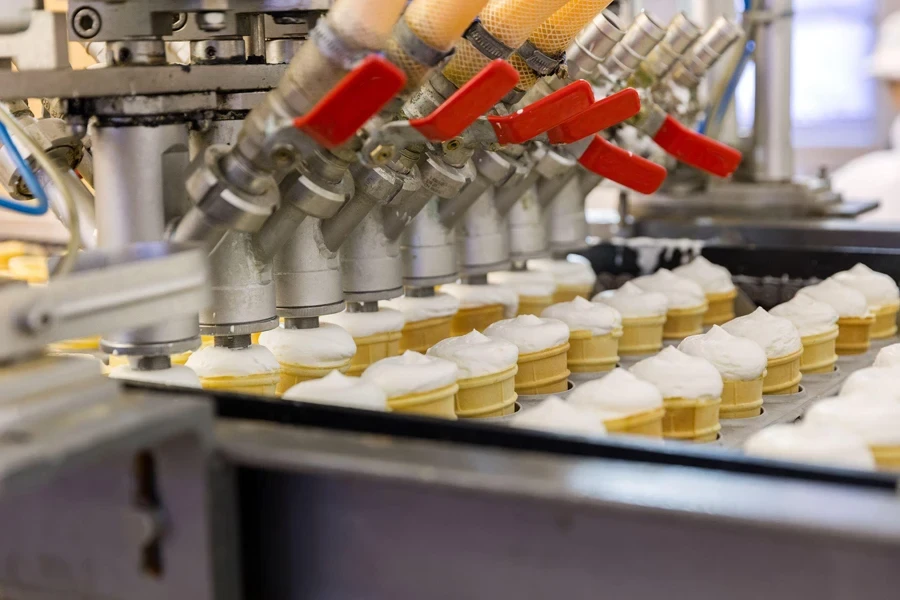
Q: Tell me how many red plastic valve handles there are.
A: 6